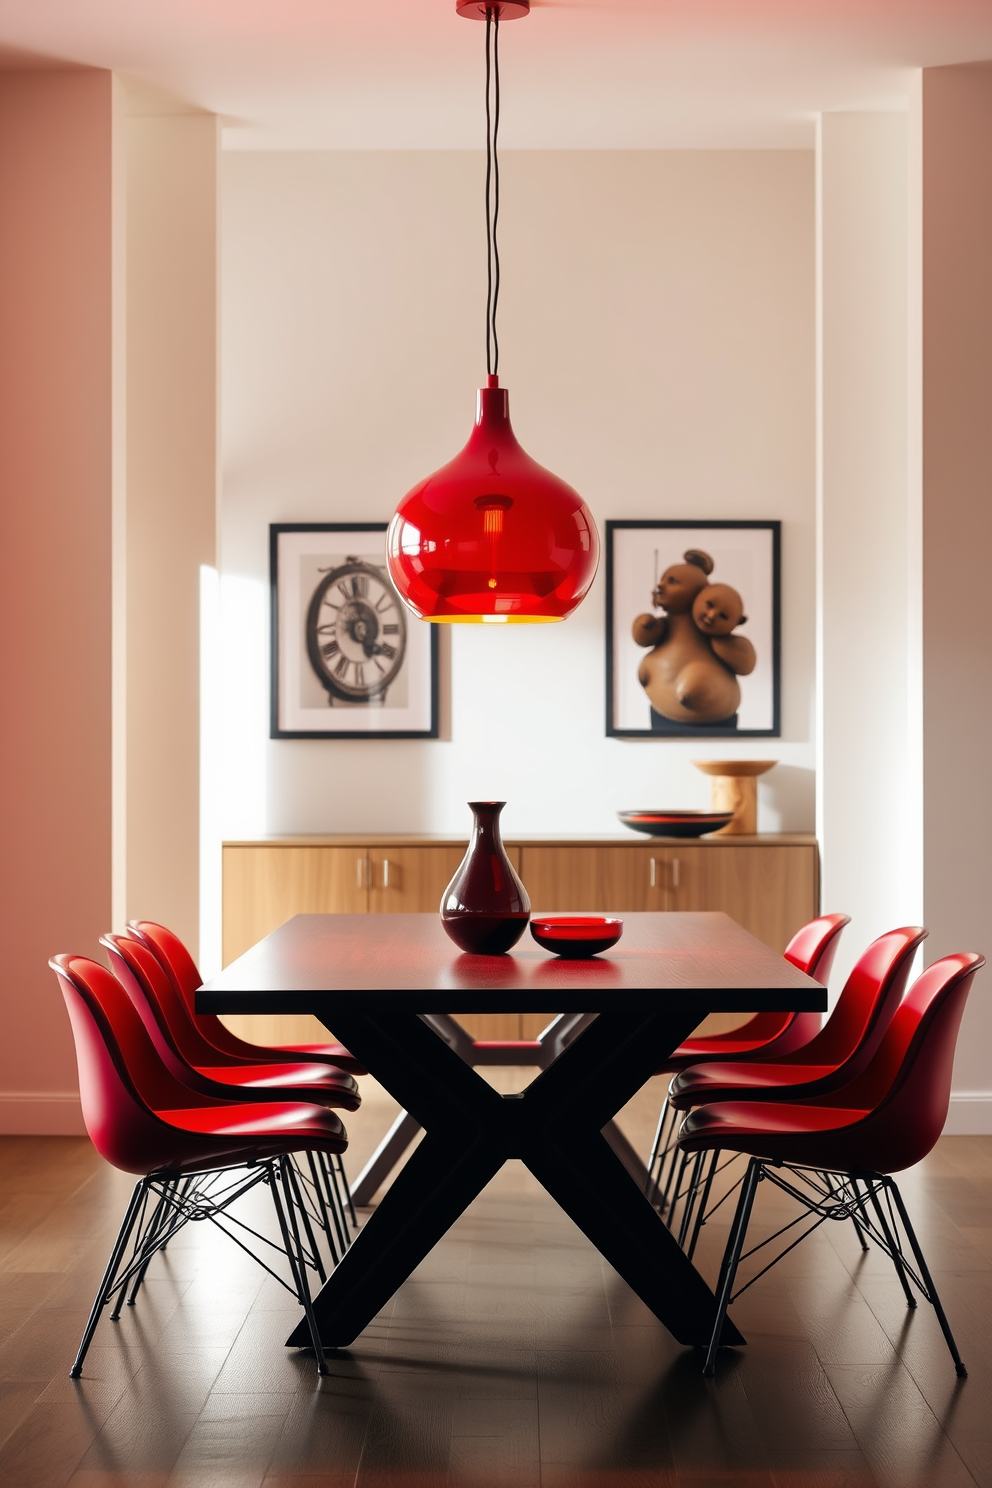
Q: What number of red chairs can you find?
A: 6